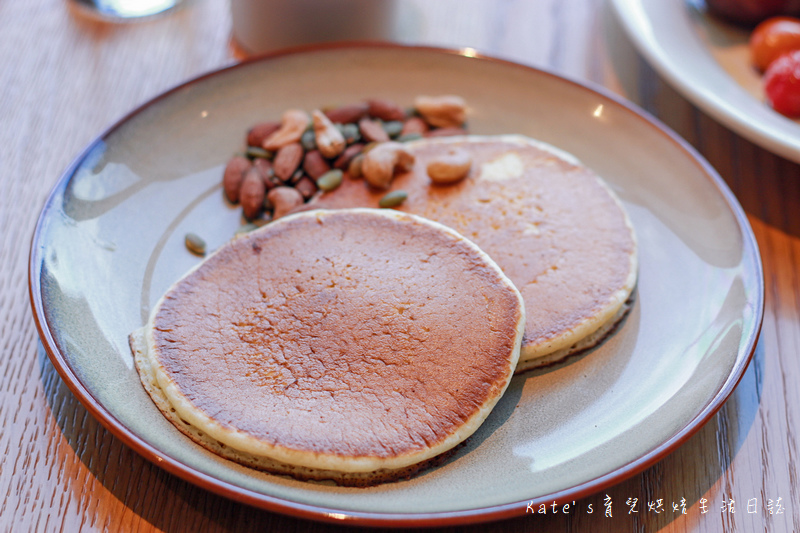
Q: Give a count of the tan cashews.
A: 6